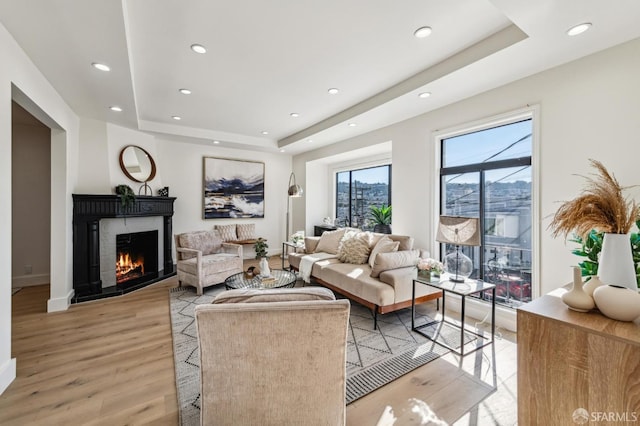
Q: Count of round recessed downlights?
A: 15